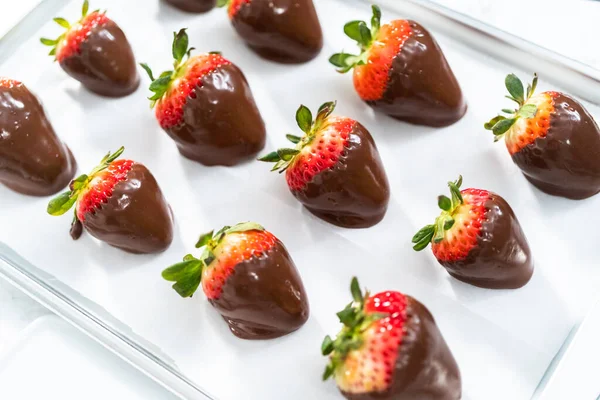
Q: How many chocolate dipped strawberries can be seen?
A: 12